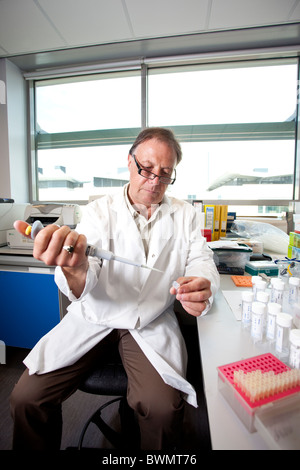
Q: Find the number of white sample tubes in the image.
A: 11